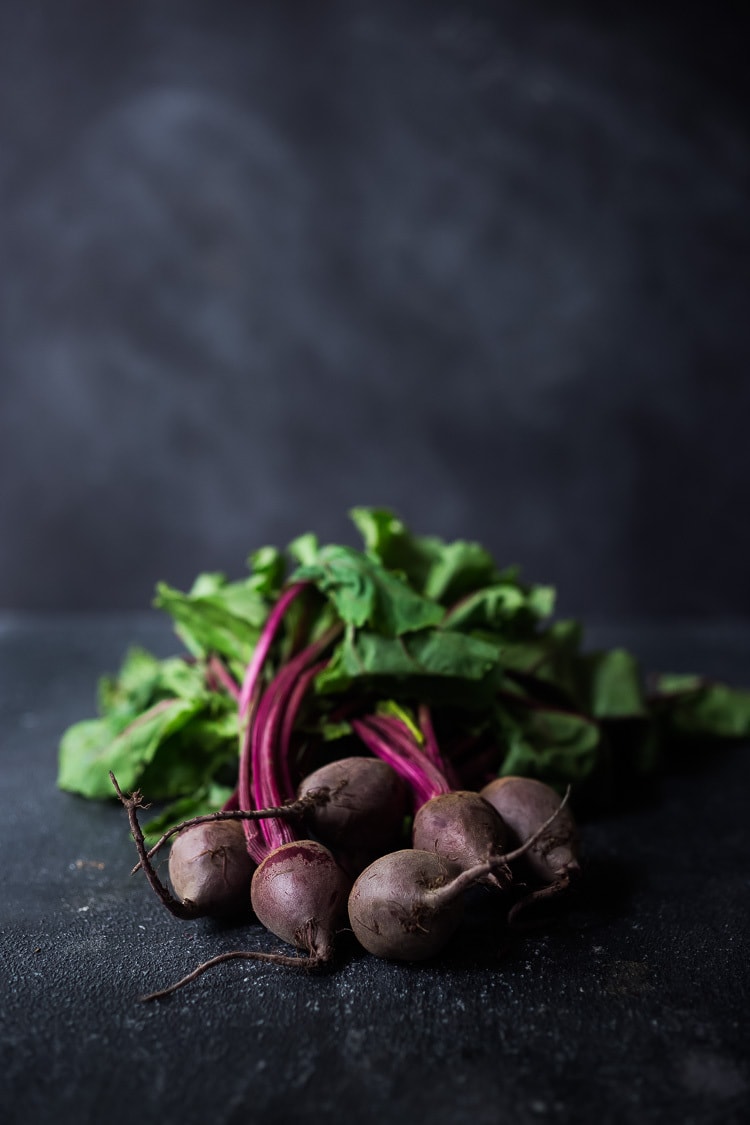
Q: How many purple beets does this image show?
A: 6